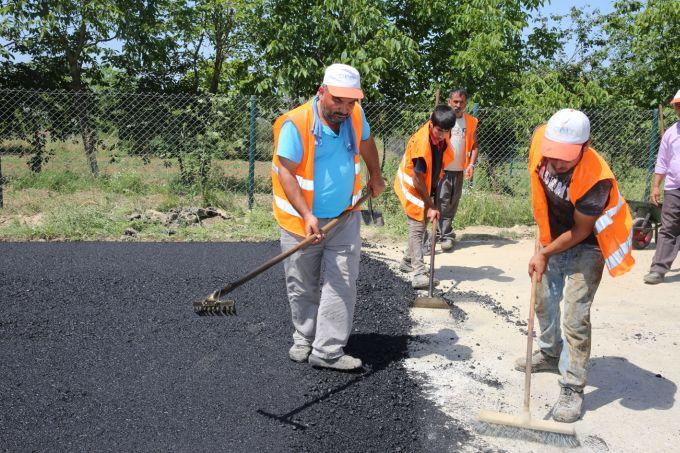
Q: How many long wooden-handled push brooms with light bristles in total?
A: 1